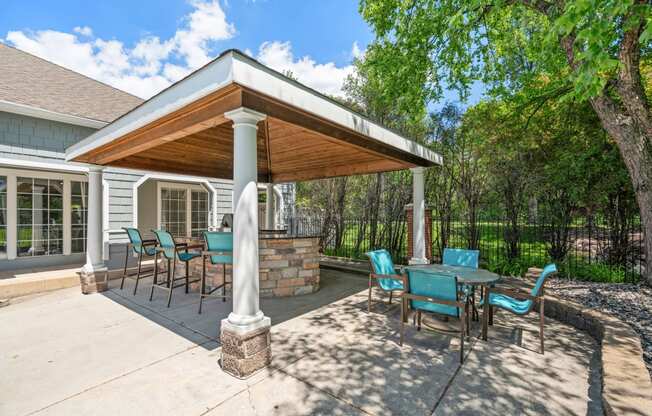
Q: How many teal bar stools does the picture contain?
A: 3